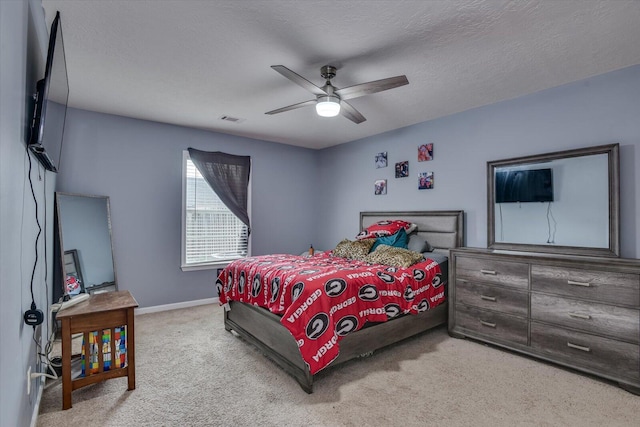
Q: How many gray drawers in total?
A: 6